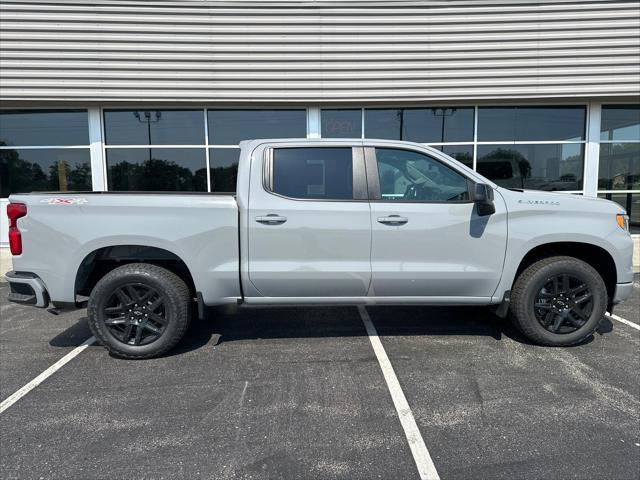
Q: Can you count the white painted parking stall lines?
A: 3